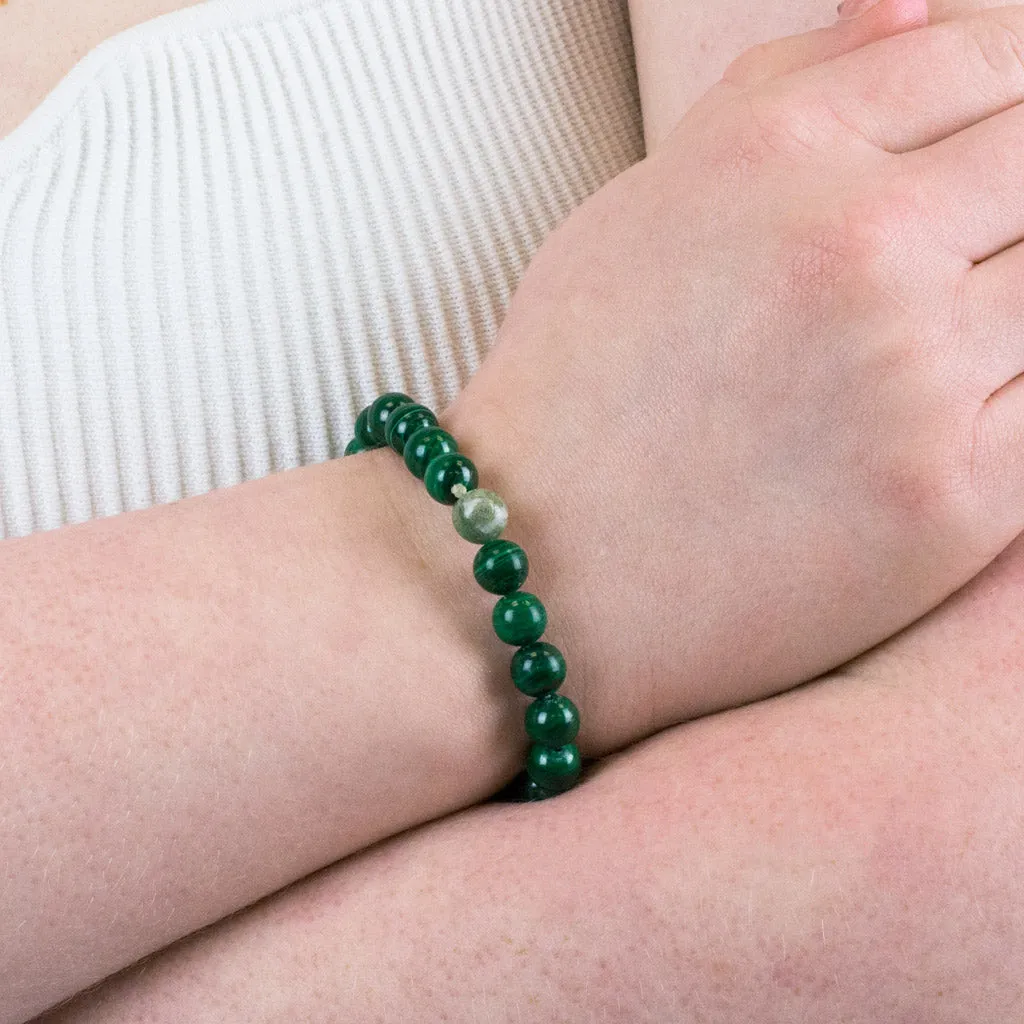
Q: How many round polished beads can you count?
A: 13